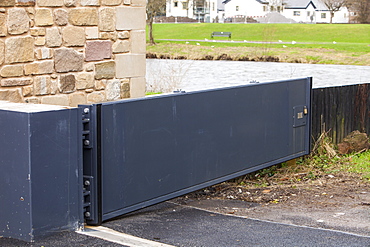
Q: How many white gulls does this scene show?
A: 11